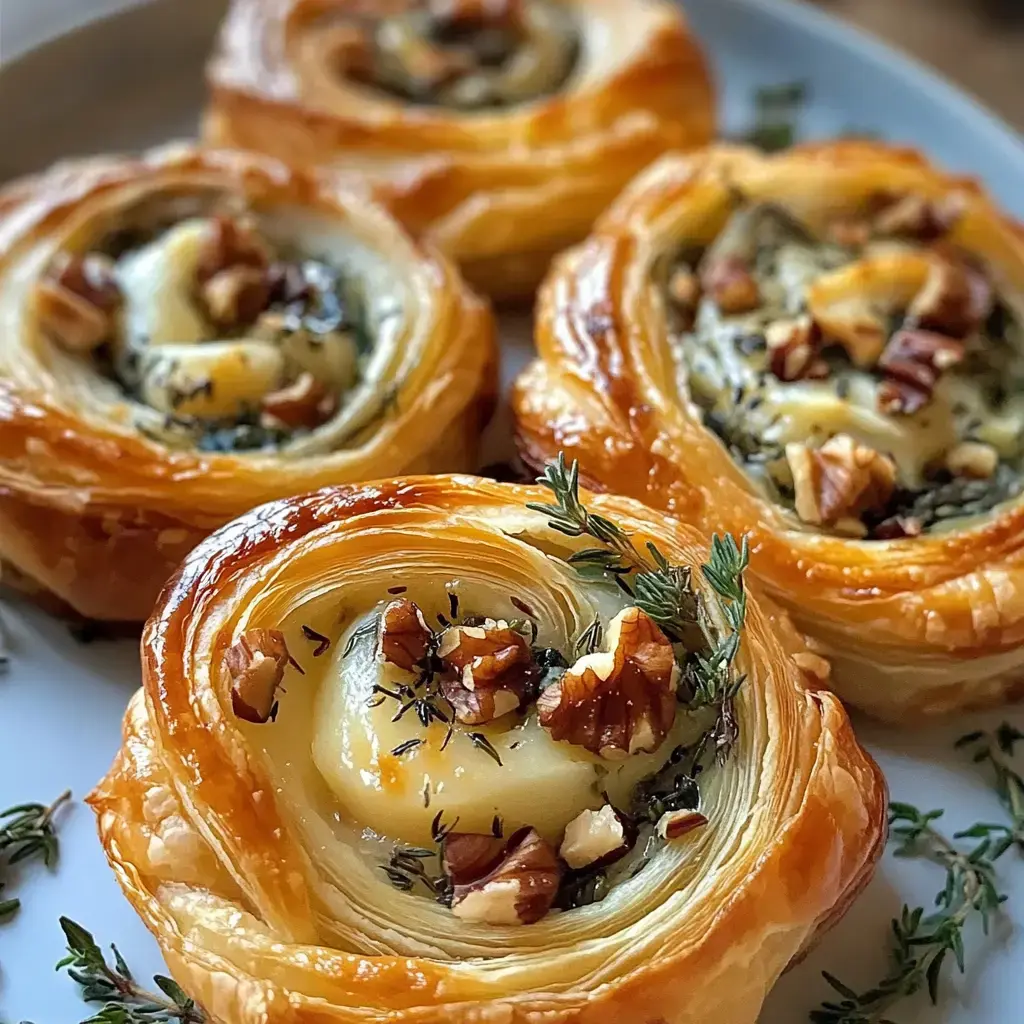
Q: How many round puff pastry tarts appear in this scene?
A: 4